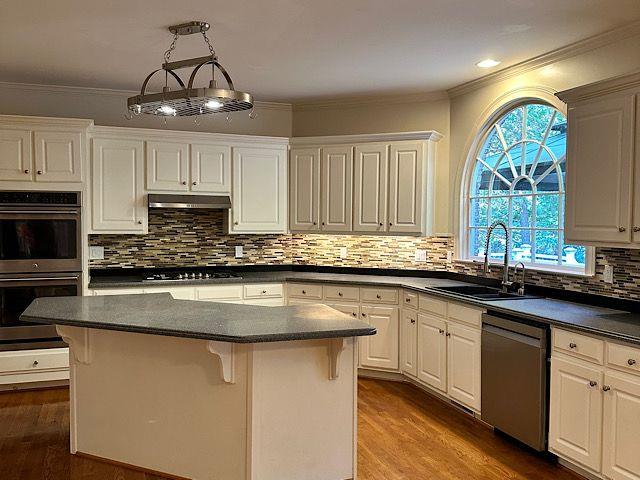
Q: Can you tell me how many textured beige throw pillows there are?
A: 0